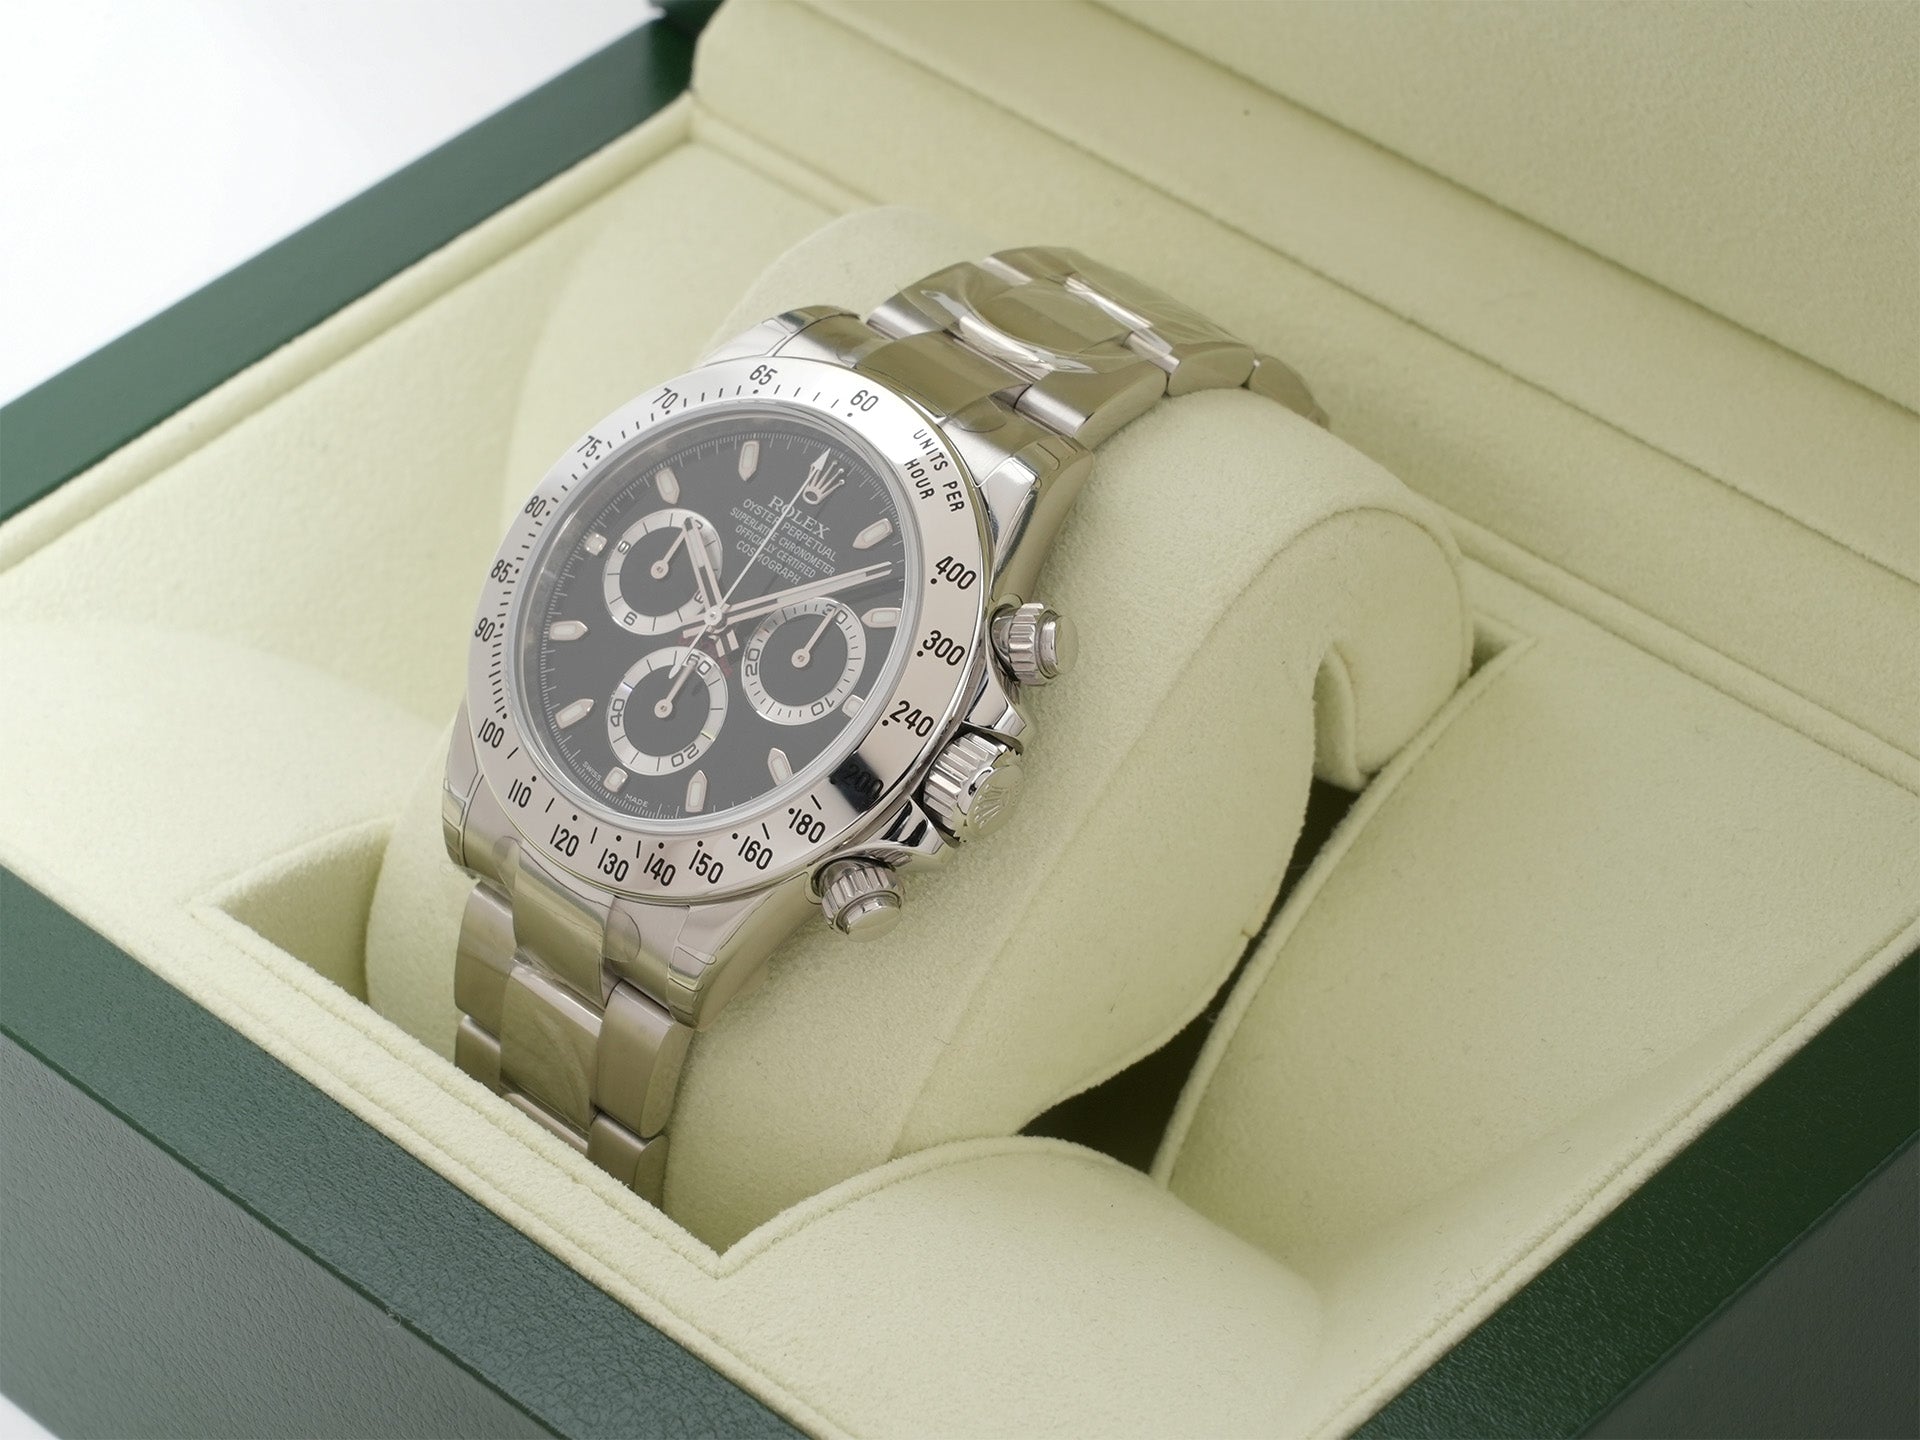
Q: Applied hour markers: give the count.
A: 11